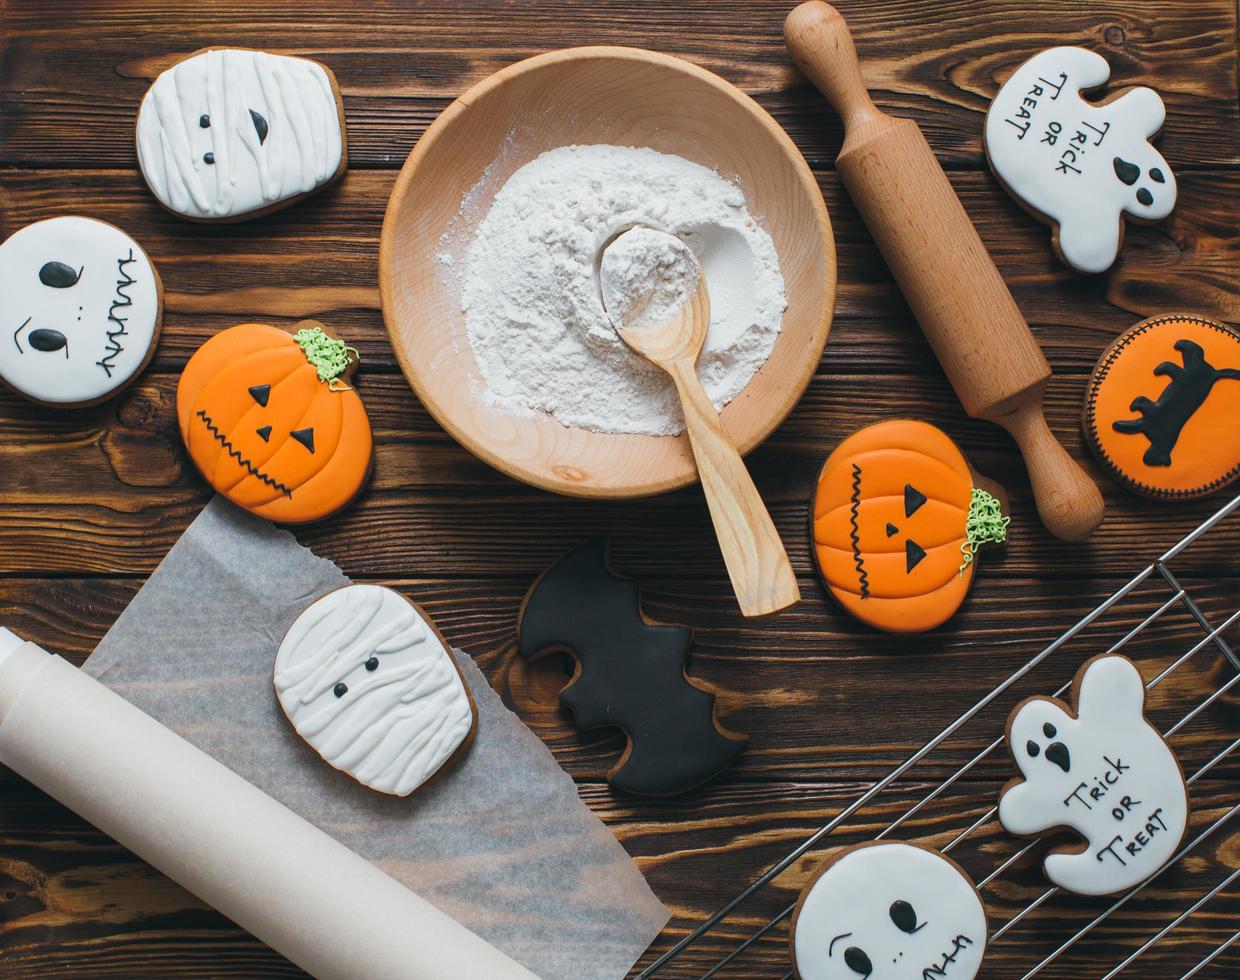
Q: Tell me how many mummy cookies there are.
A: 2